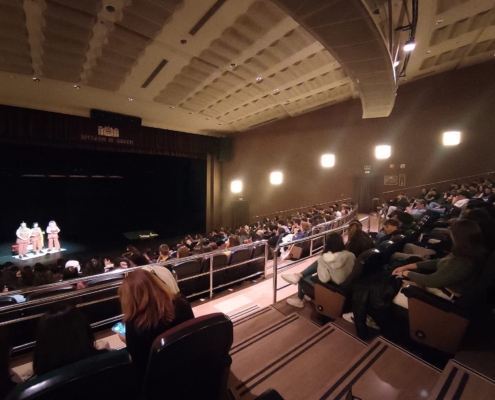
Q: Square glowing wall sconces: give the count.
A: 5